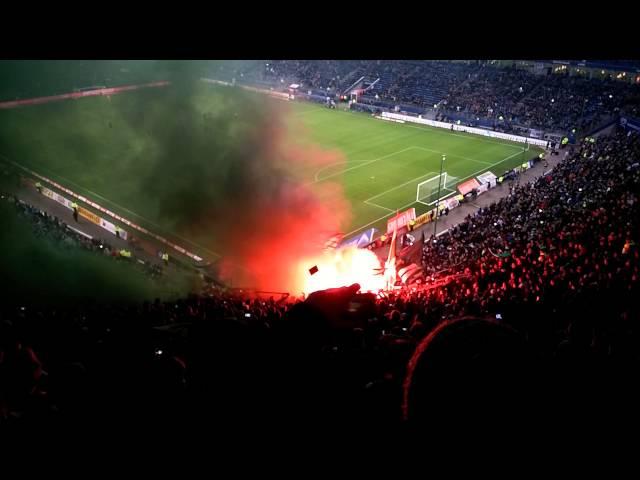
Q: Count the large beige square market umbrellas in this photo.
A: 0